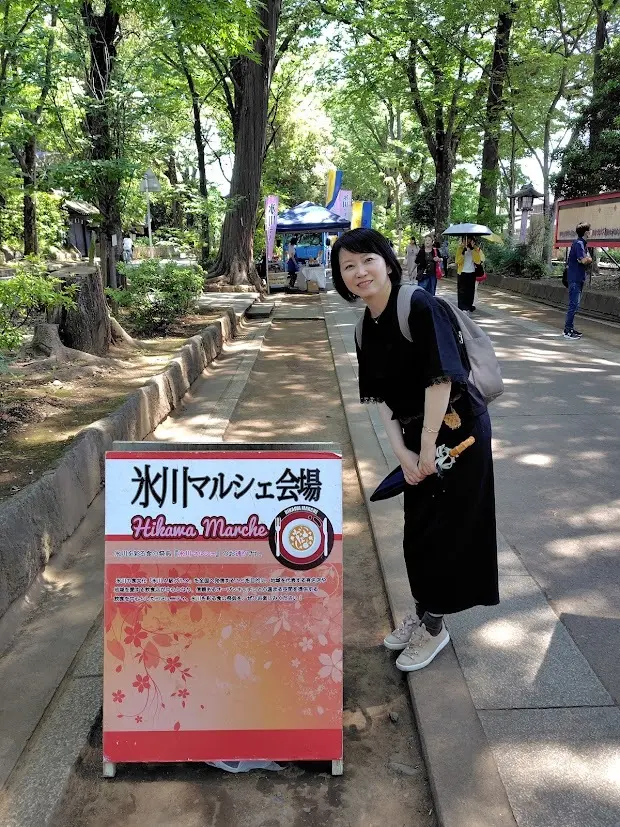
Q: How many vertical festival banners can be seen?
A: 4